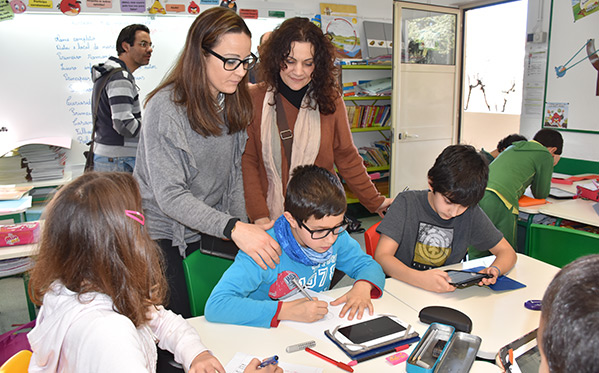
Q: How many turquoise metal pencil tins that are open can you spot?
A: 1